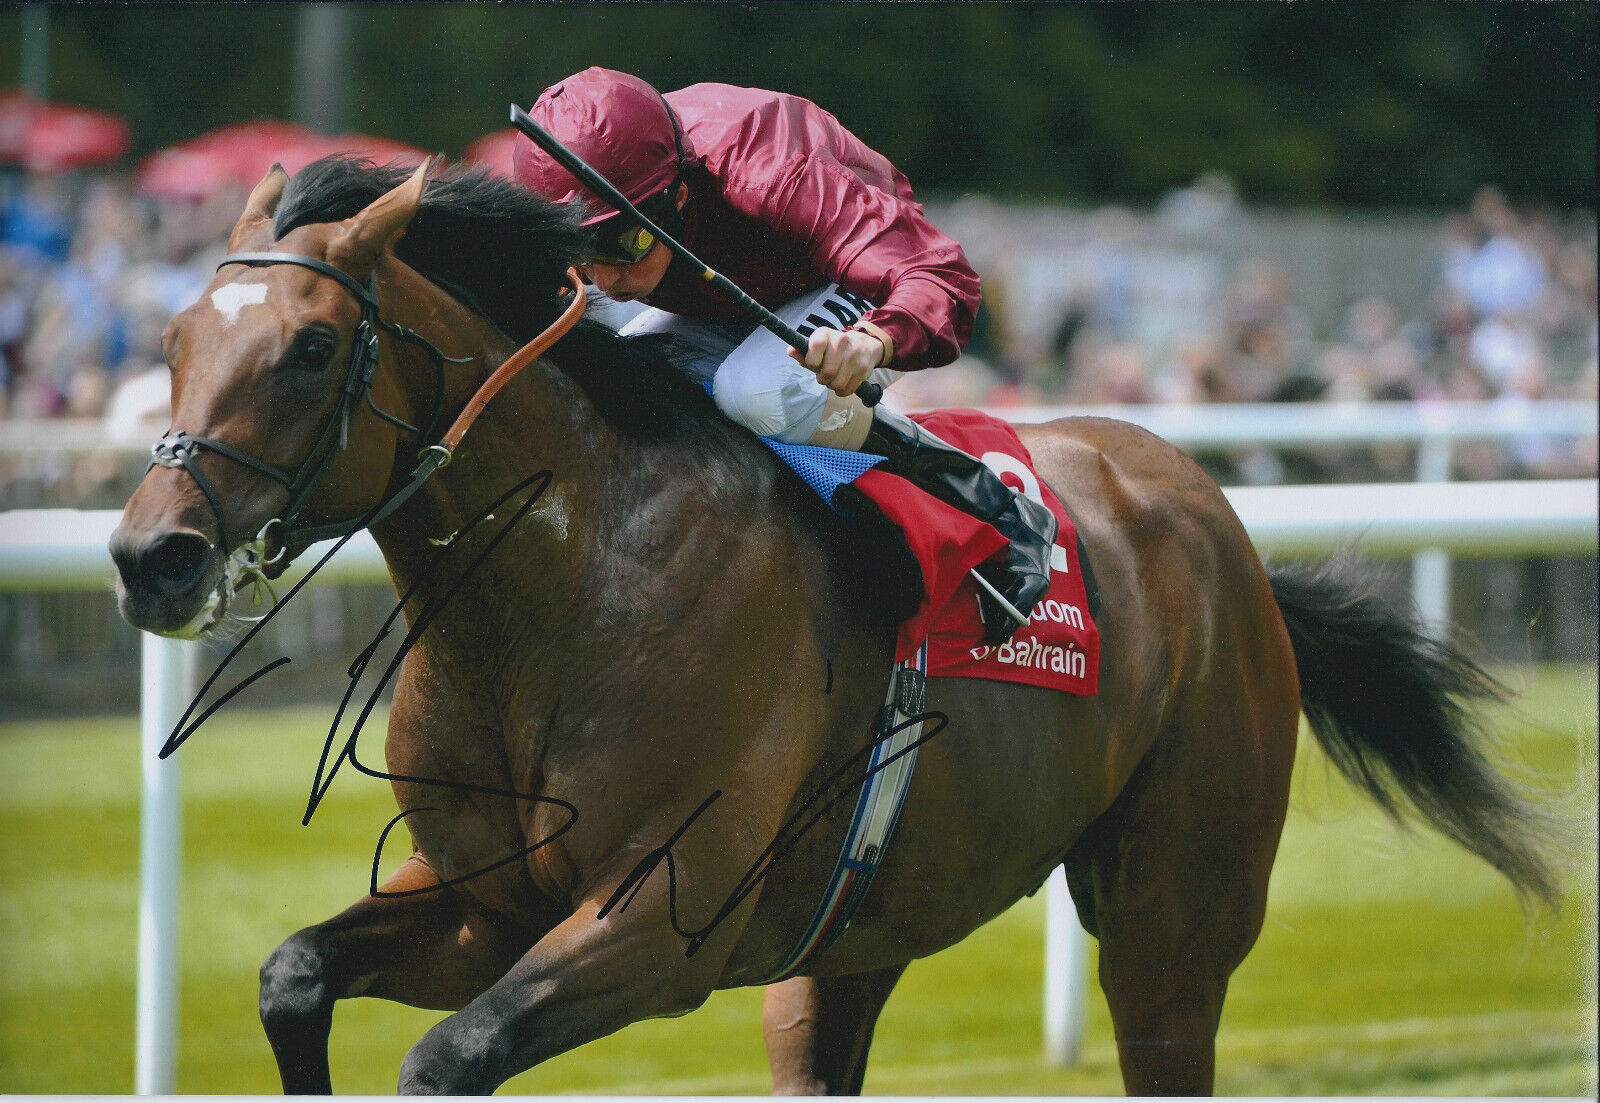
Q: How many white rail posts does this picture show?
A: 3